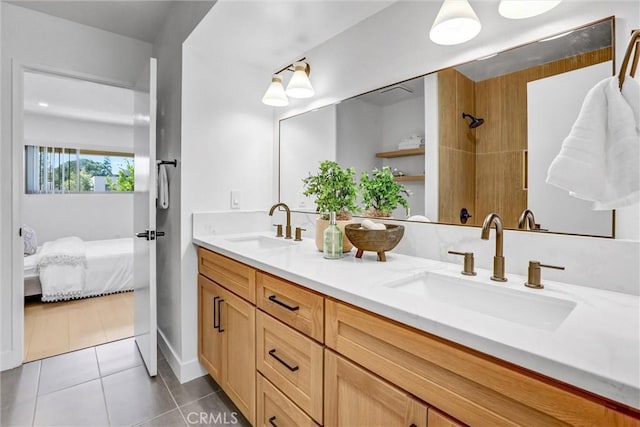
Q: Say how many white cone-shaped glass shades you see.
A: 4